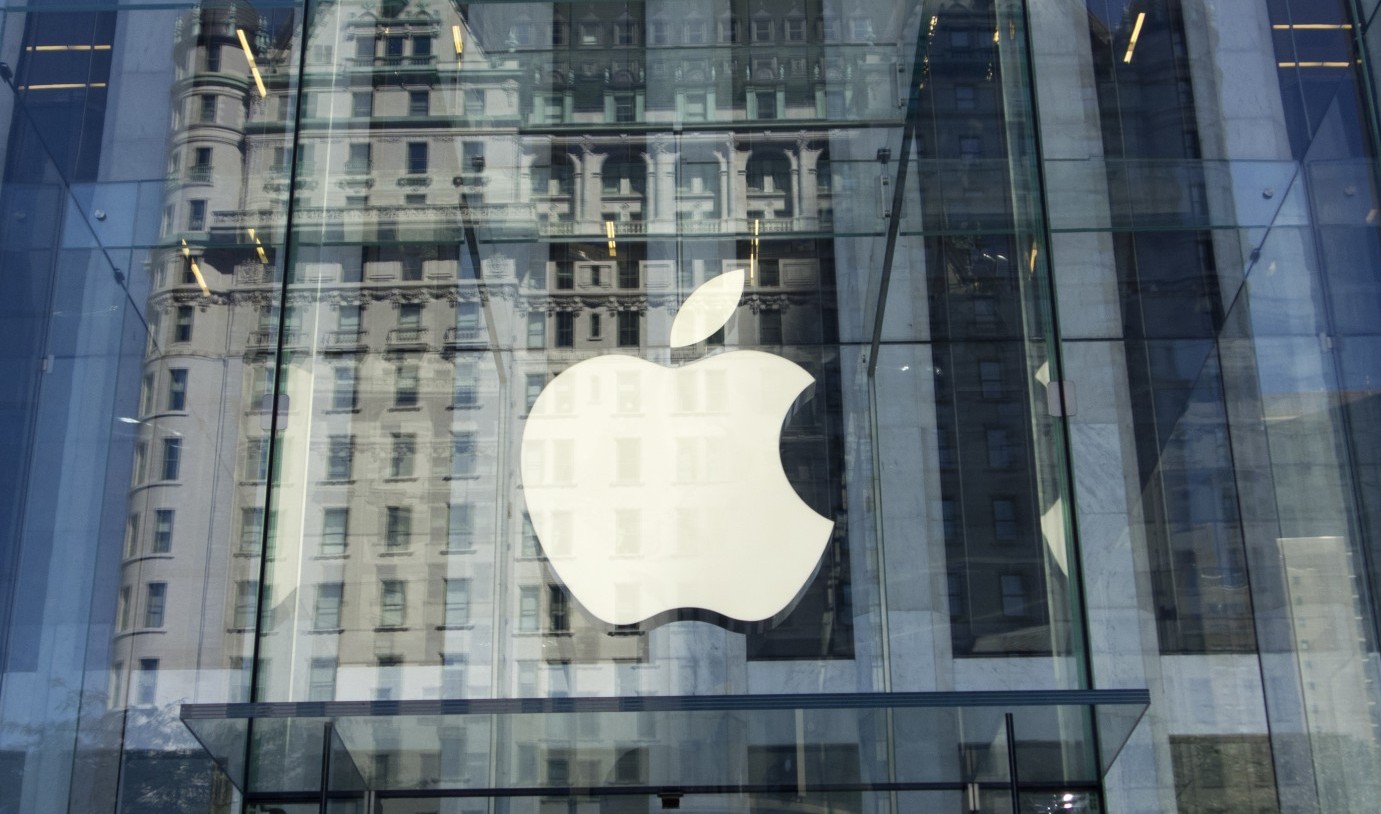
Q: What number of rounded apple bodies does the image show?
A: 1